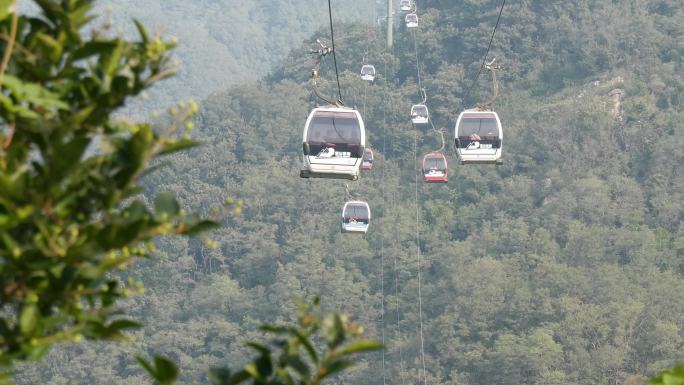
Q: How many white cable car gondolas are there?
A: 7